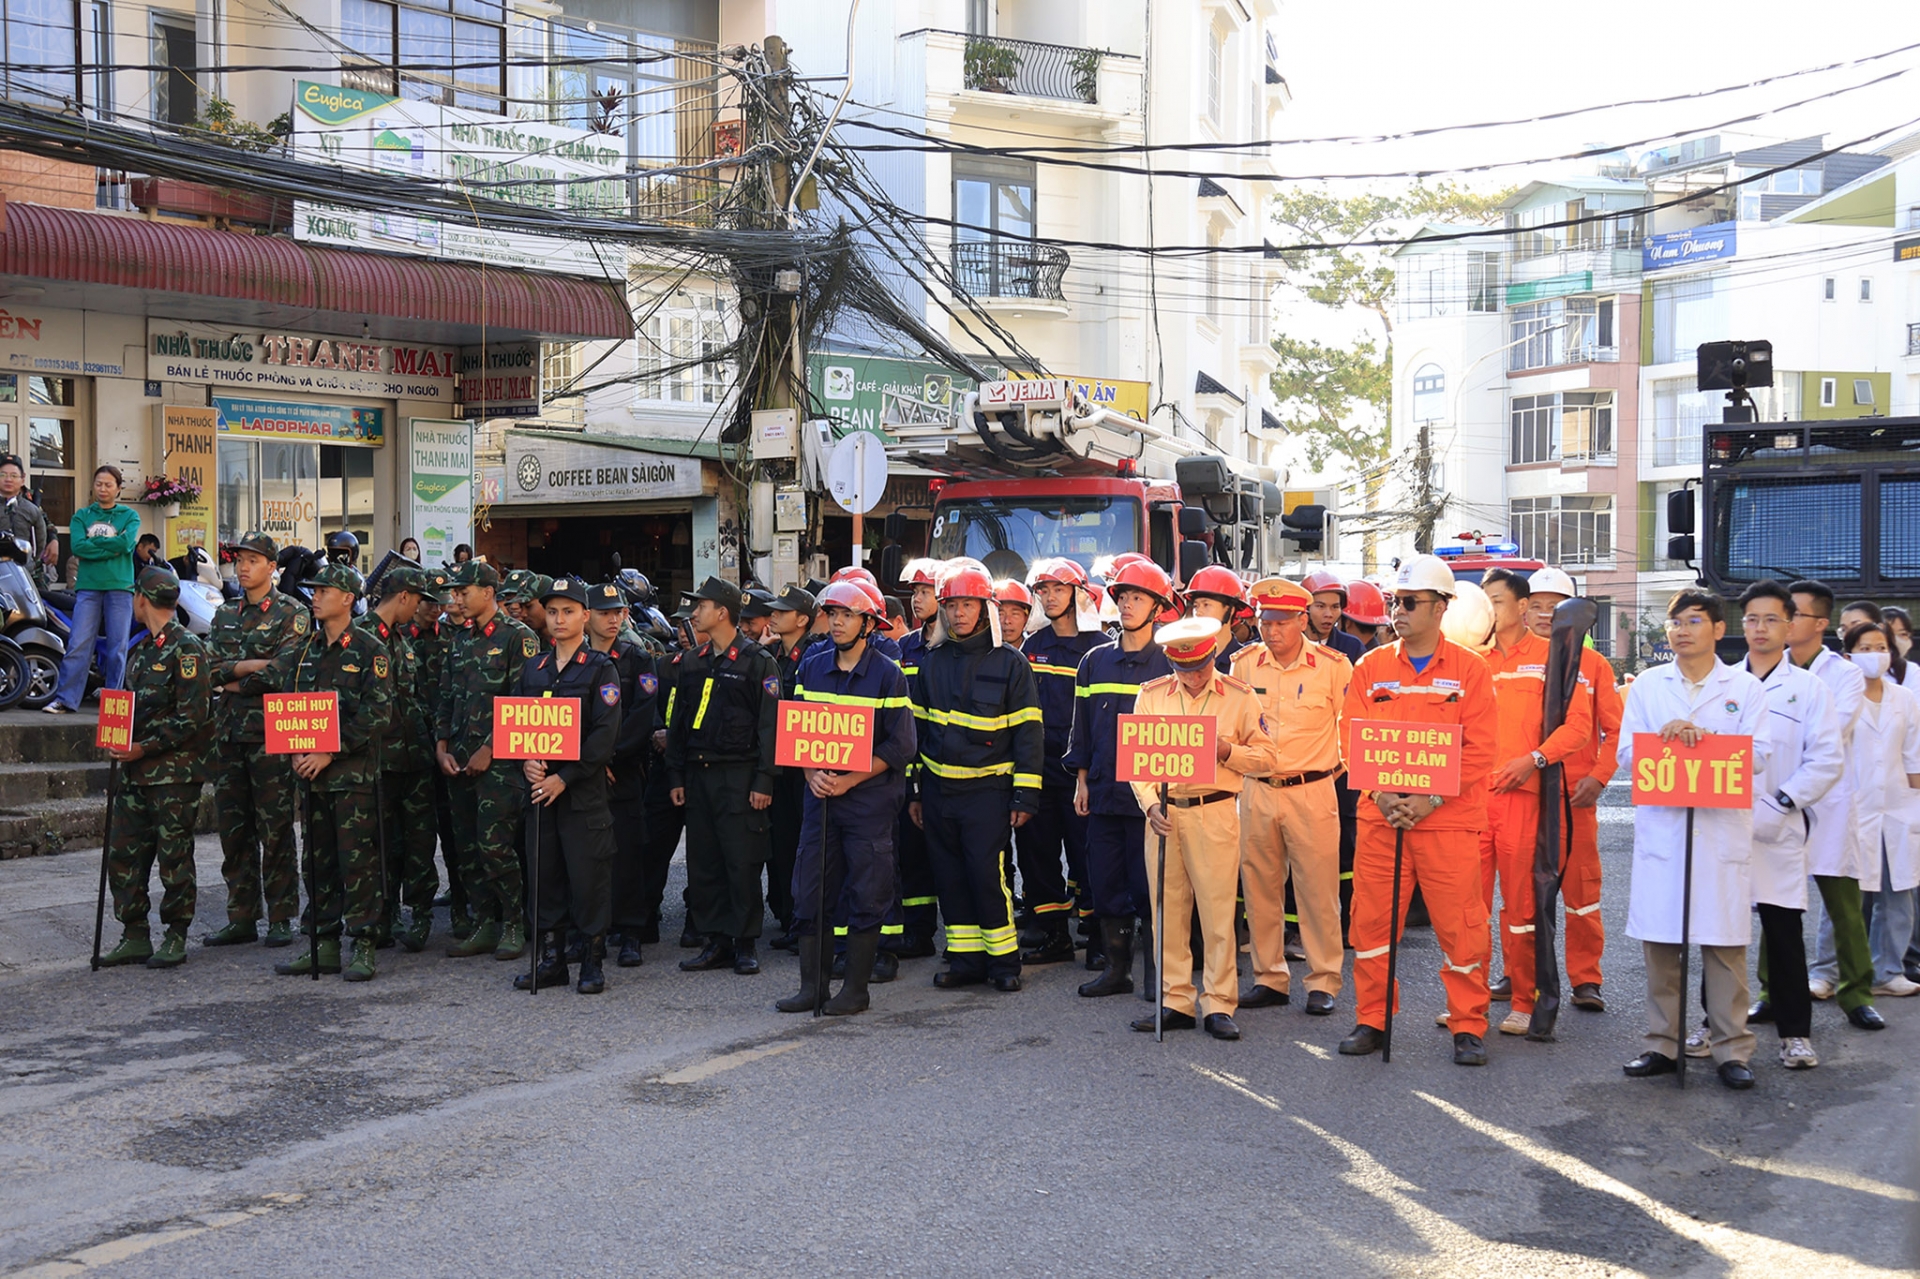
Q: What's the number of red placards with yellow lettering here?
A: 7